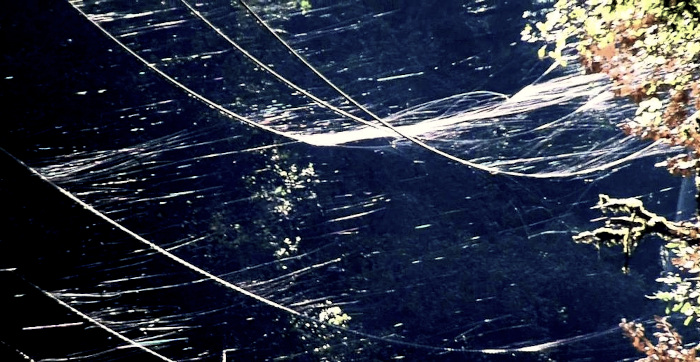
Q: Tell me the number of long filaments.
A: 5